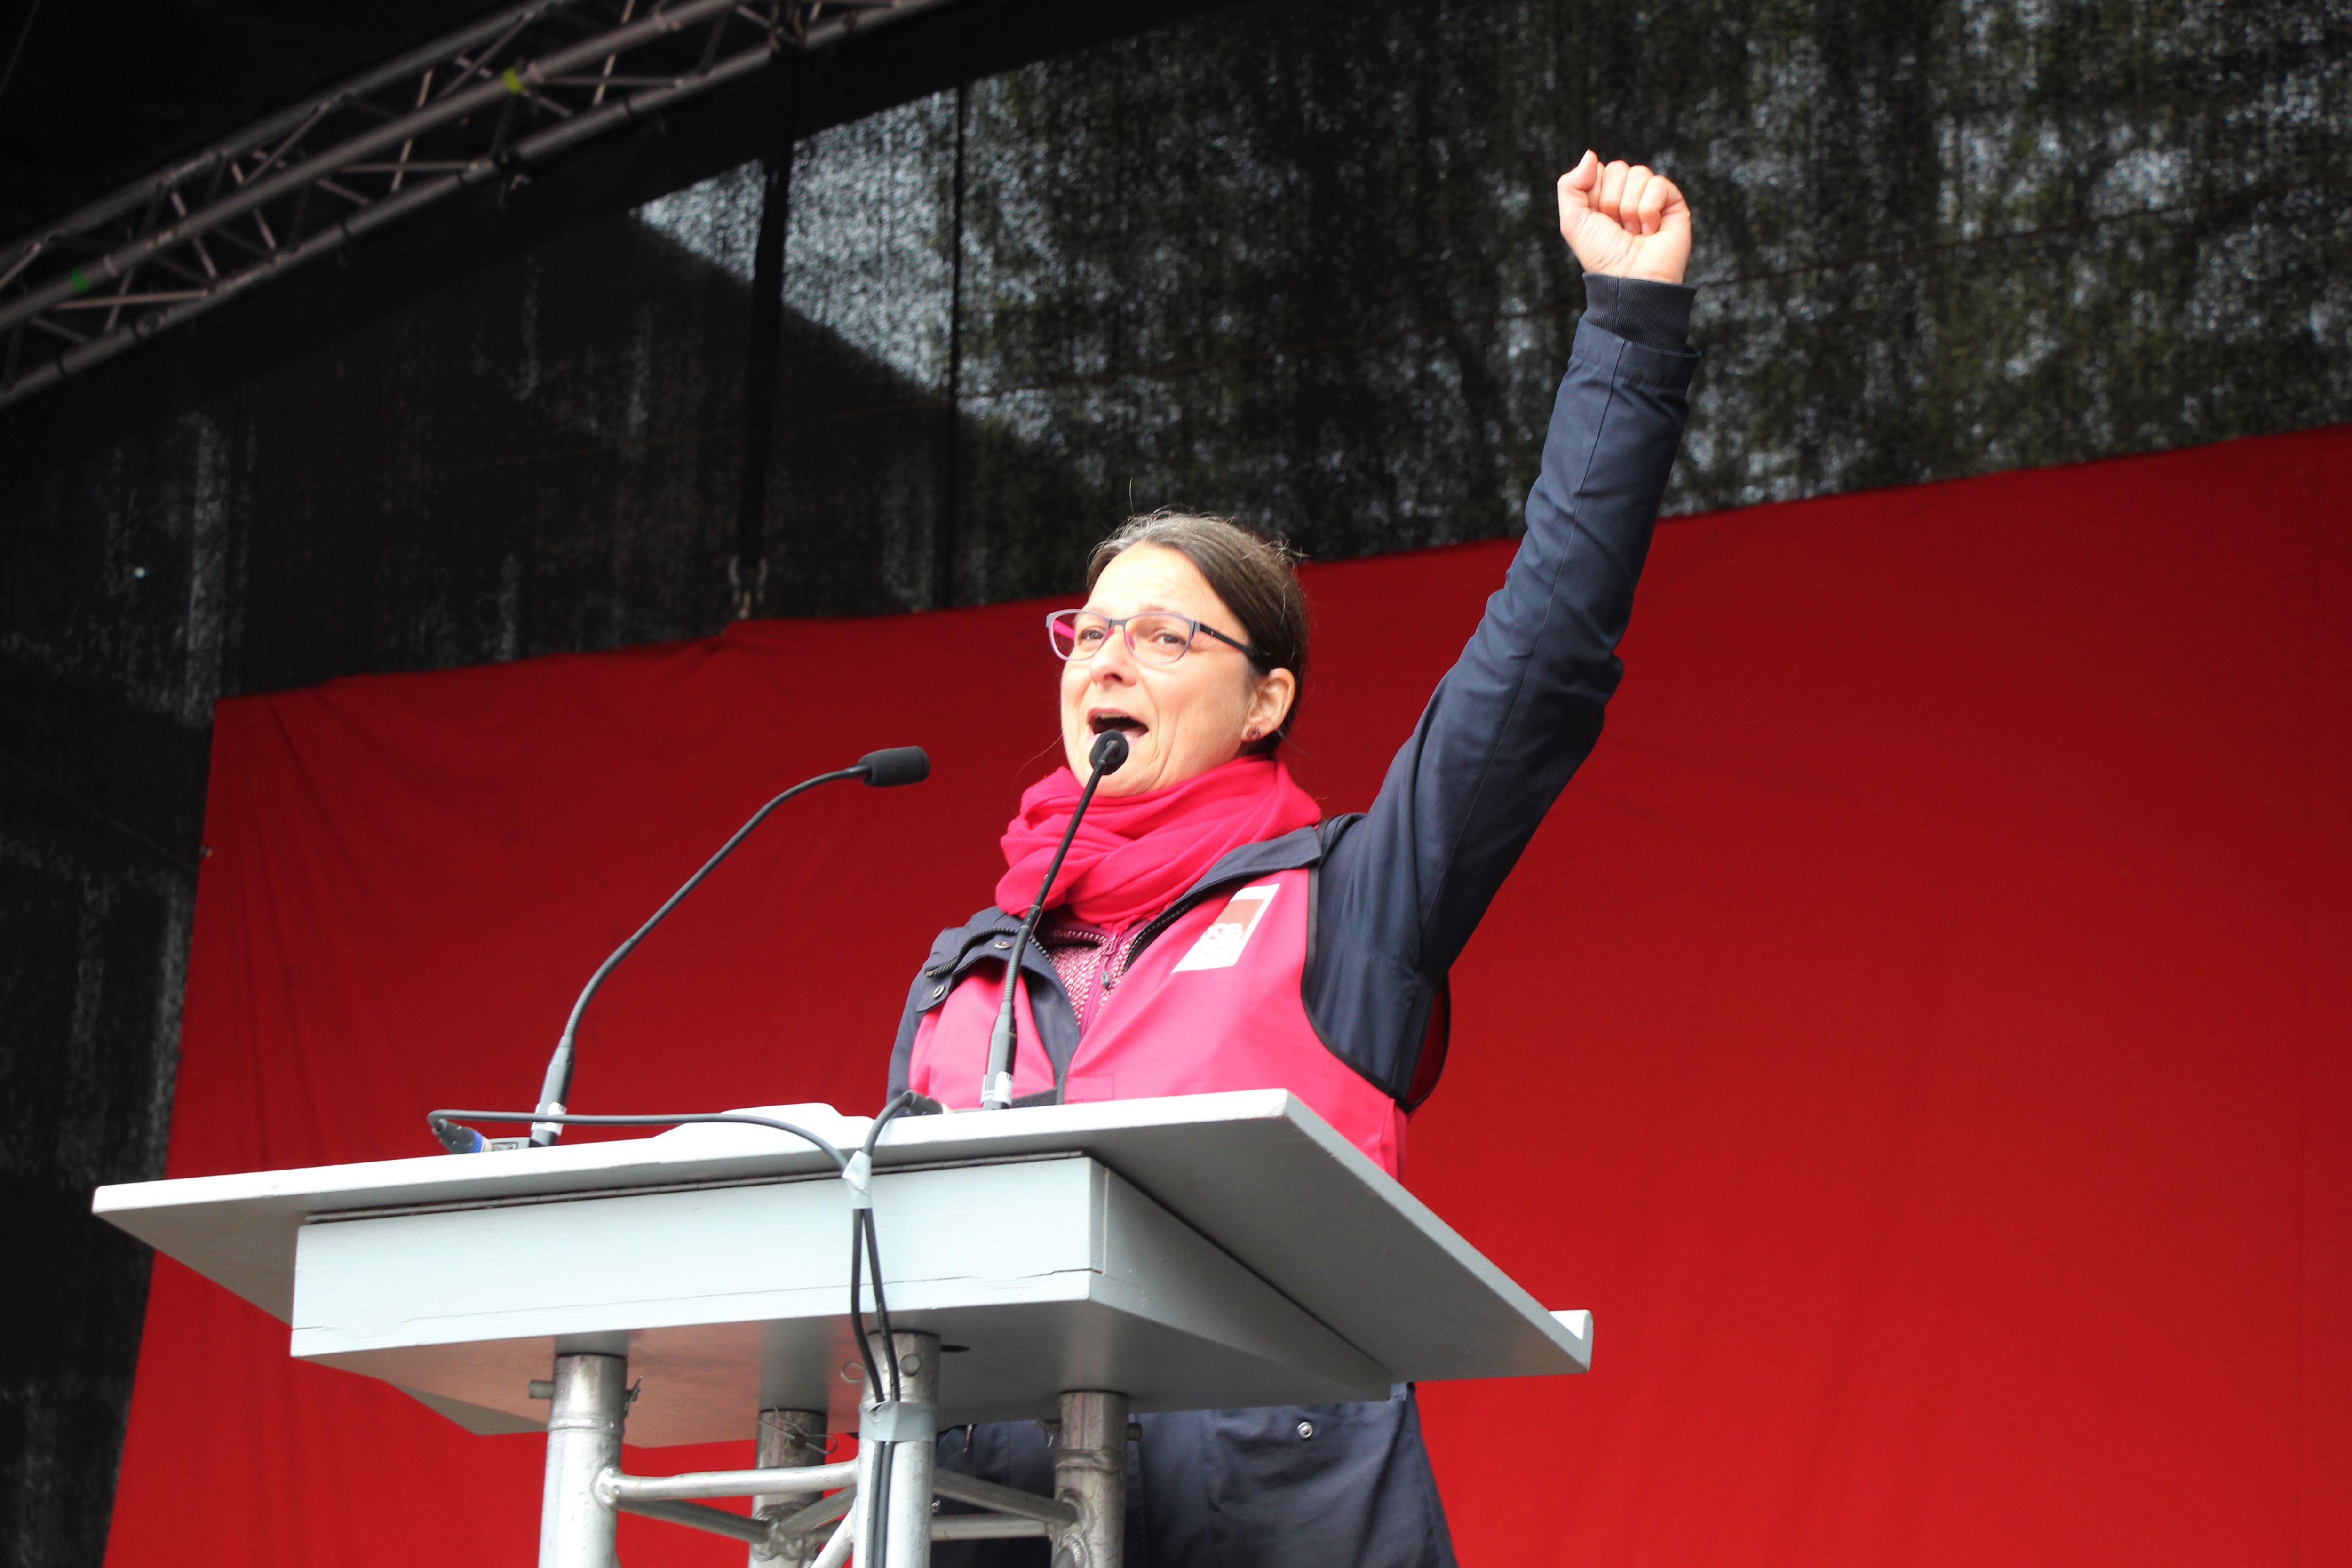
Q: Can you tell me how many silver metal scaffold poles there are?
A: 4